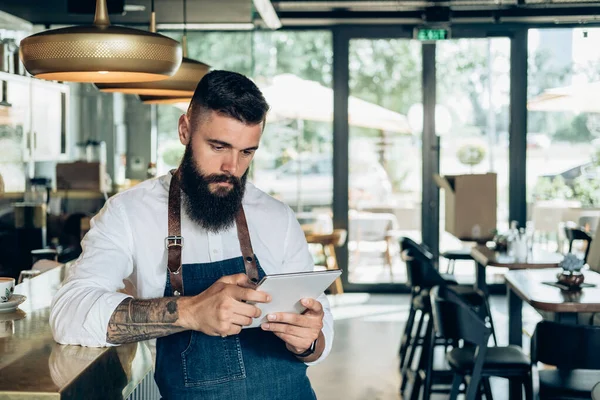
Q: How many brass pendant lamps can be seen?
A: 3